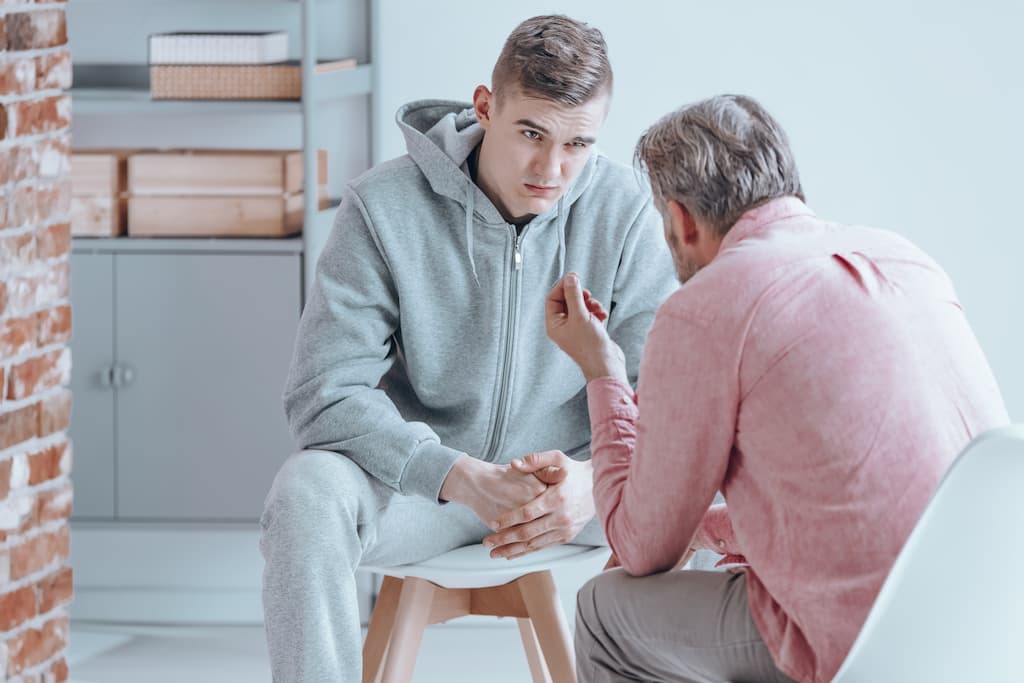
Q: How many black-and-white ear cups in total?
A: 0